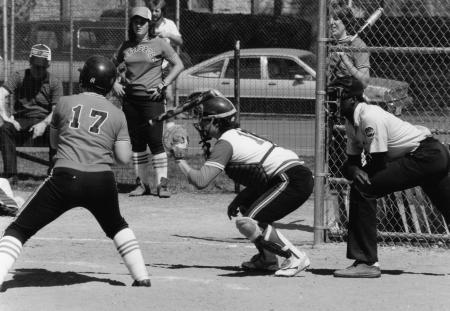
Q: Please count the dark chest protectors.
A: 1